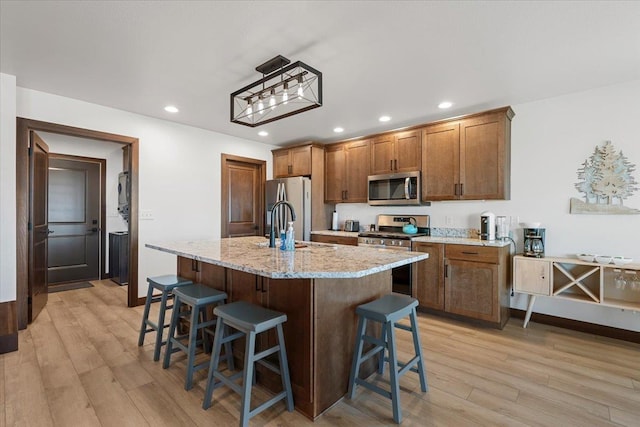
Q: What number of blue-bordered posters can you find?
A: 0